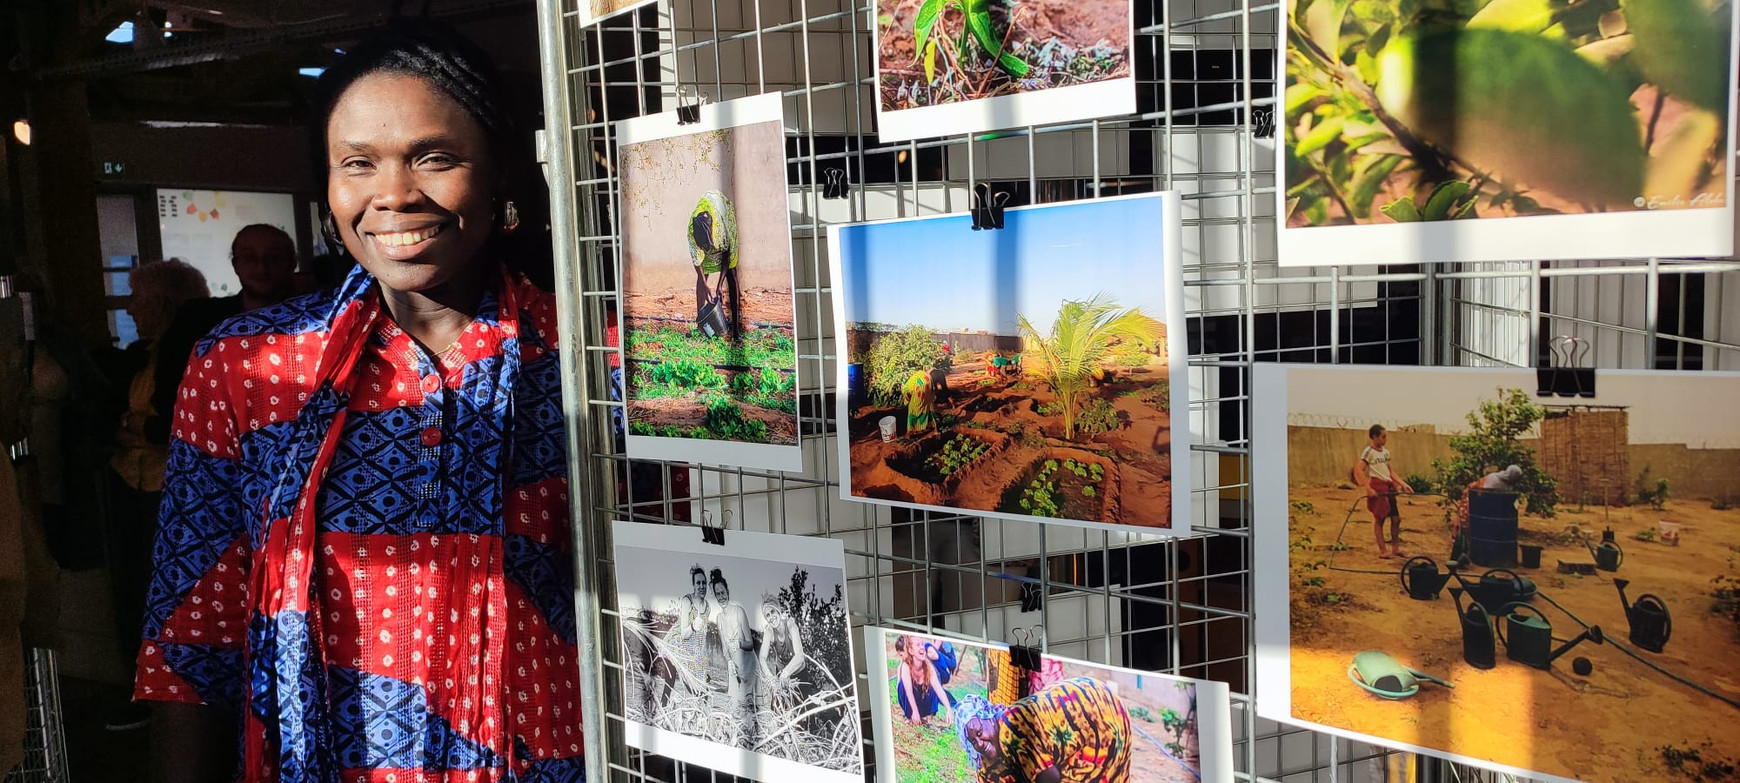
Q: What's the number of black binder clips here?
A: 8